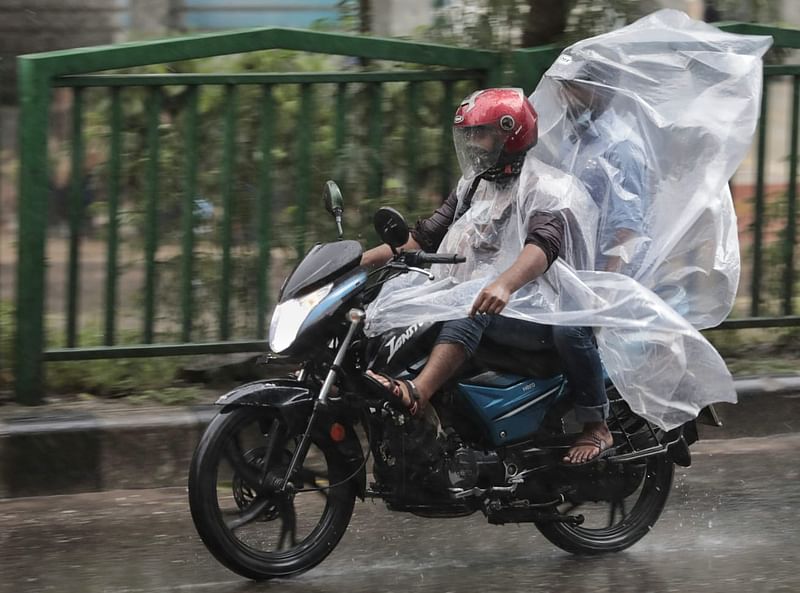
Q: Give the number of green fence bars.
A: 13